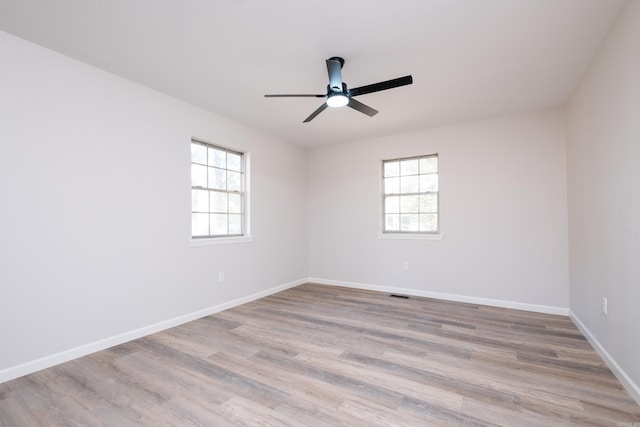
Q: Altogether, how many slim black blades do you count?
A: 5